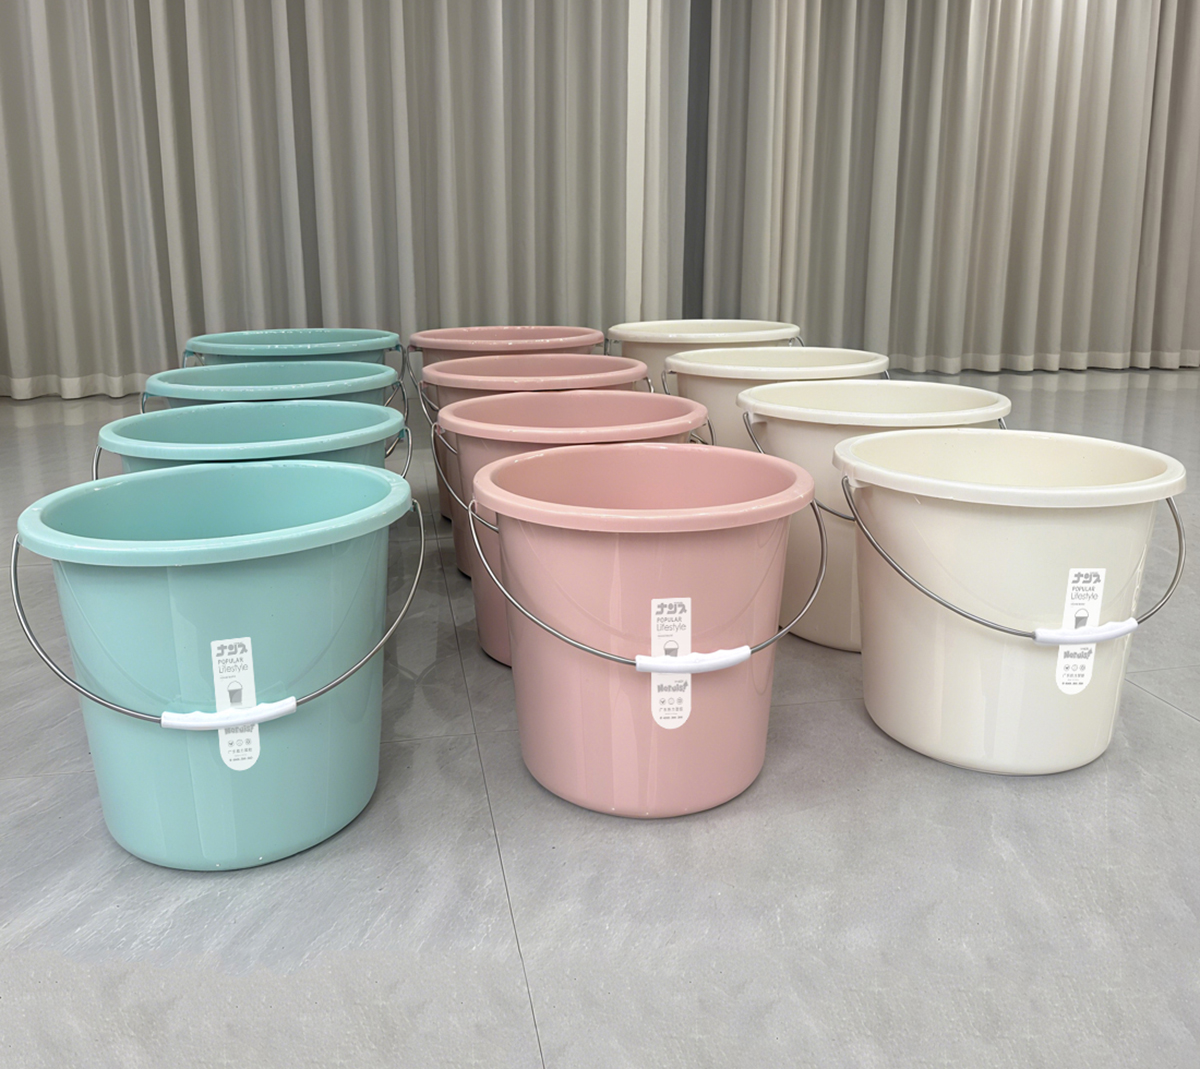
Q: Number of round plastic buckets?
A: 12